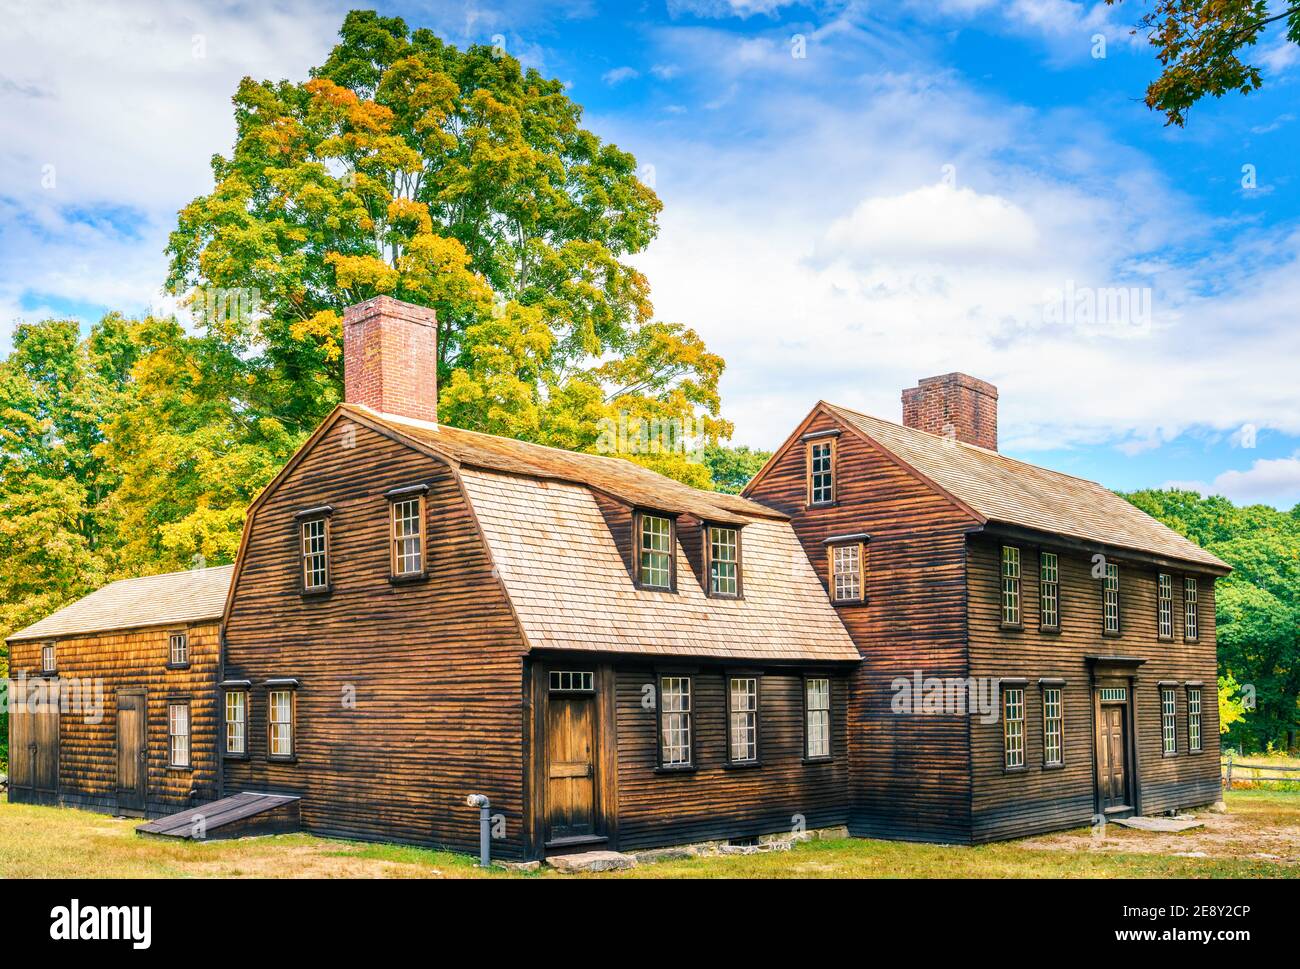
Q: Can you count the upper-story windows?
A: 13